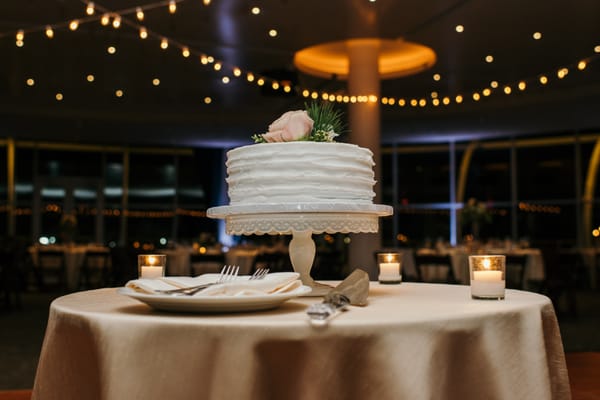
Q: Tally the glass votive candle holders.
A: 3